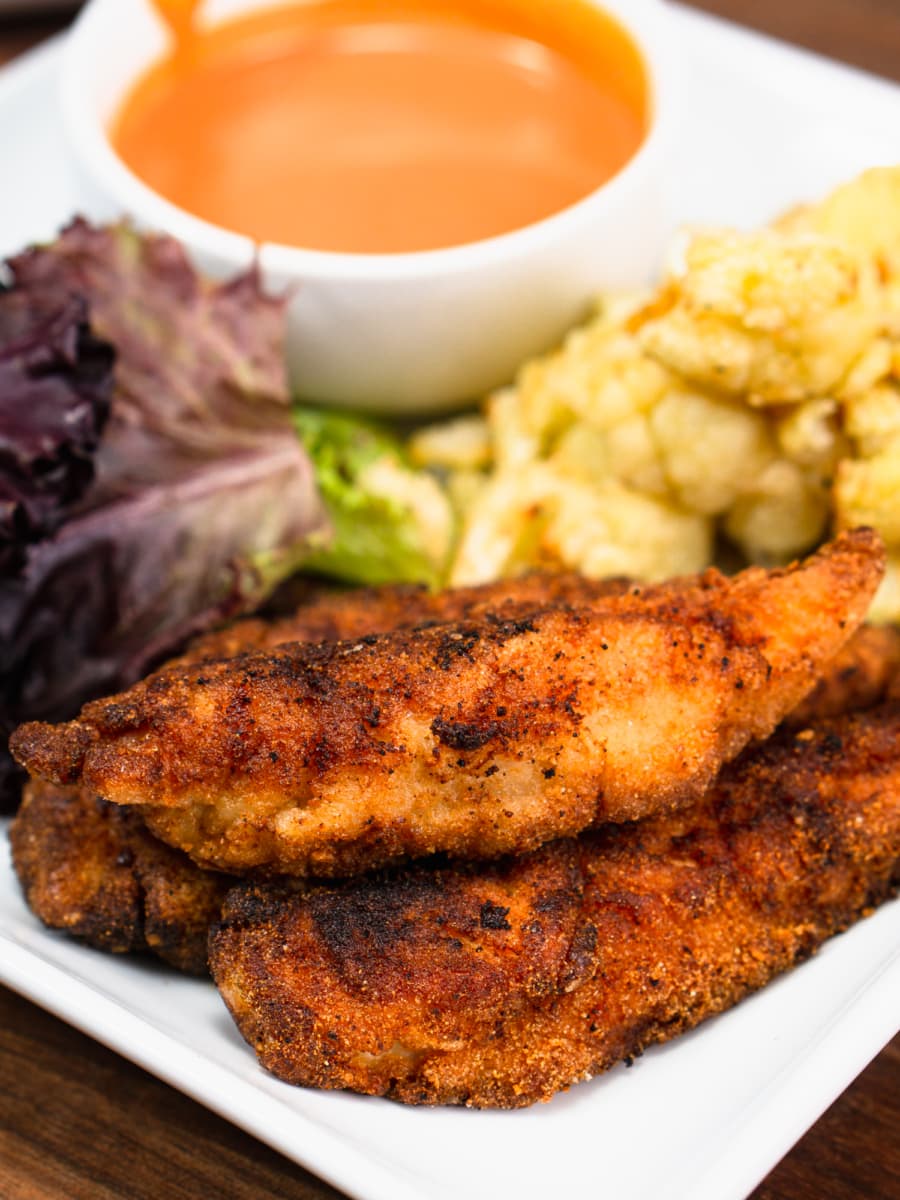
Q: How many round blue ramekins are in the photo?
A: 0